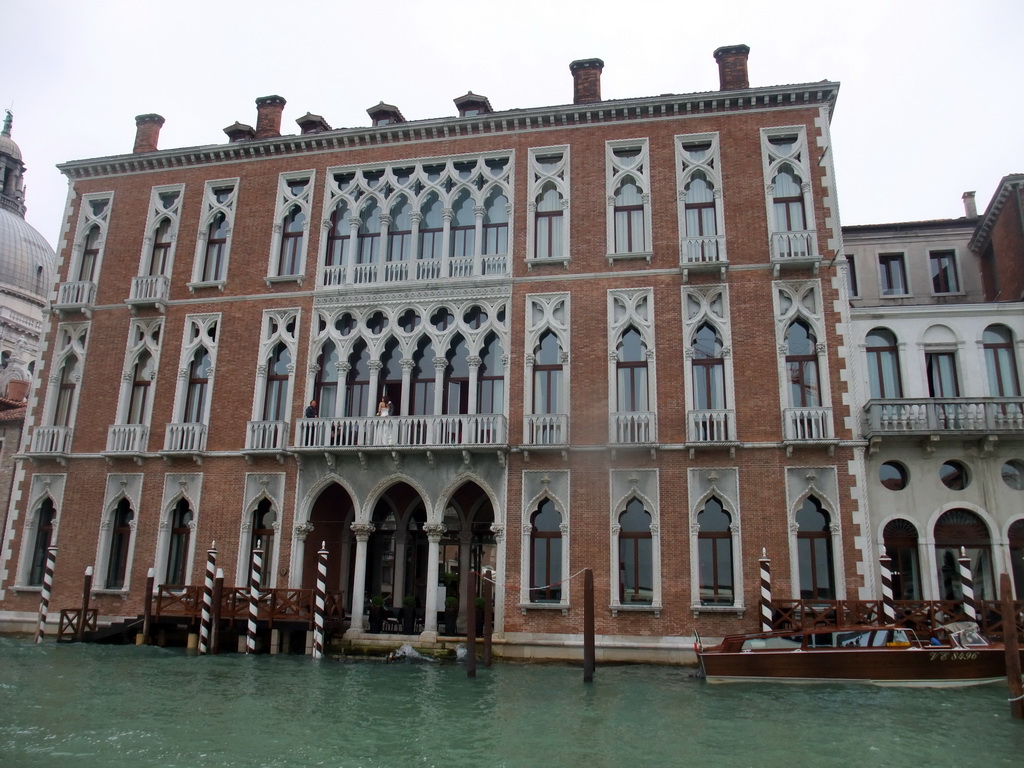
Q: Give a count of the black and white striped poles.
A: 7